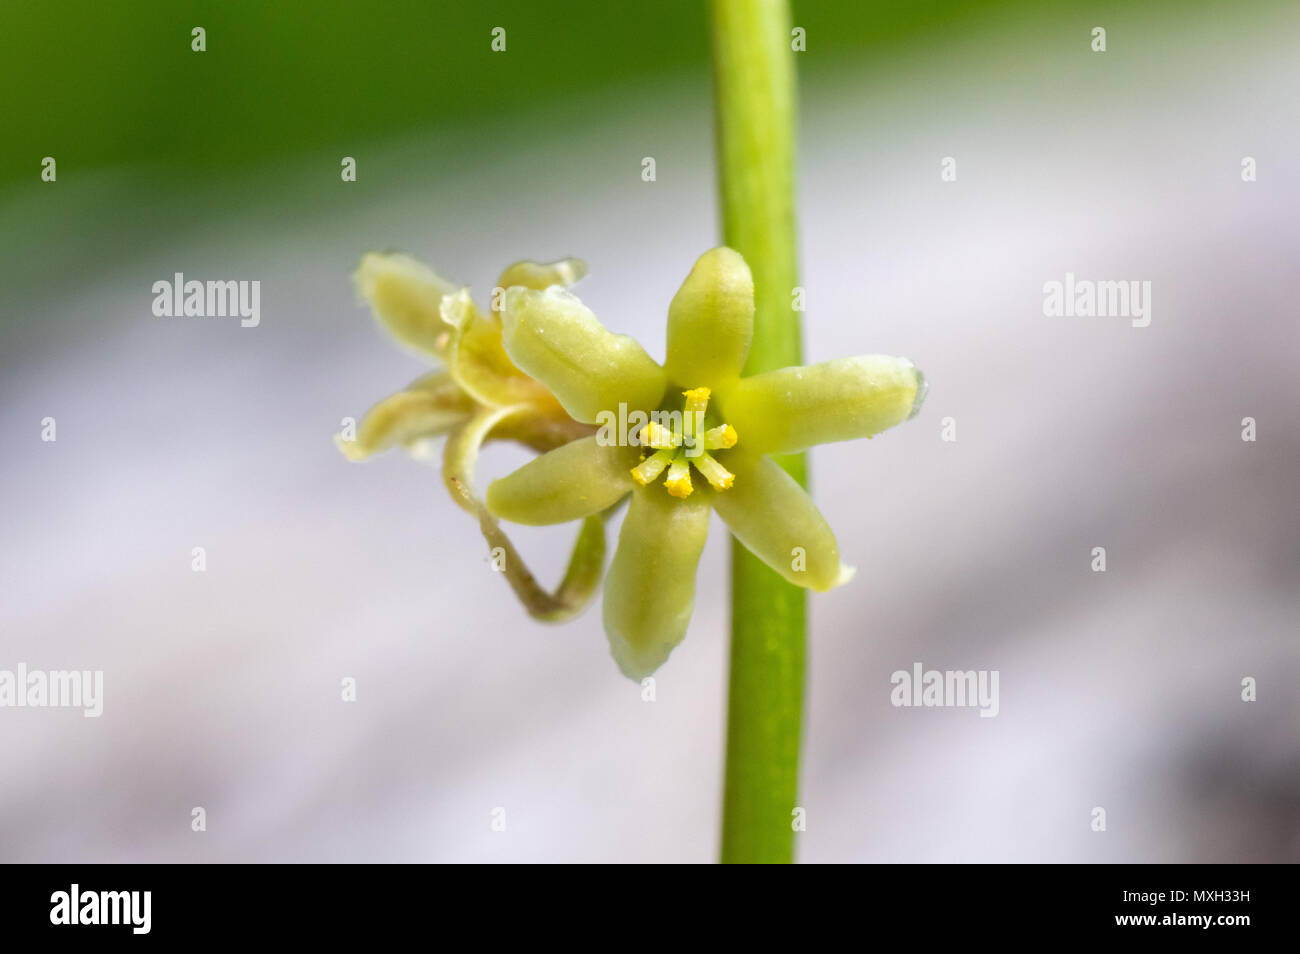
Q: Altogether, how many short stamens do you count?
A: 6